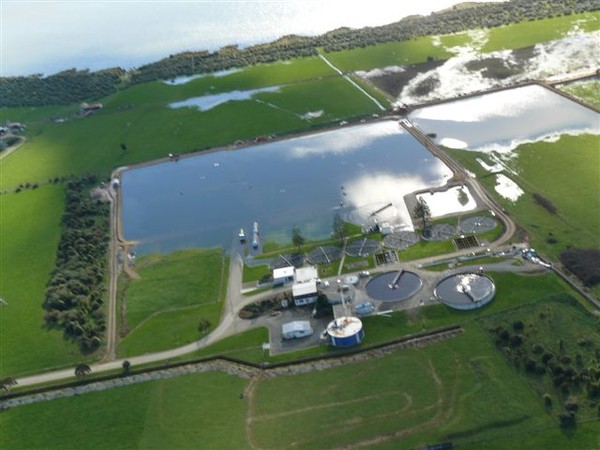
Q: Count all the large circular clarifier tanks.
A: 2